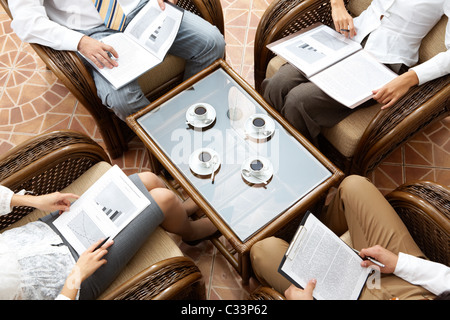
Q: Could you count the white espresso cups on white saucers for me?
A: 4